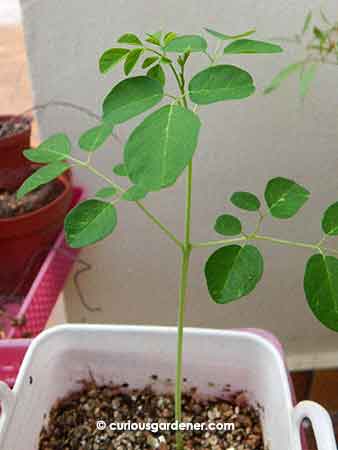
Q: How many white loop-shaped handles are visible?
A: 2